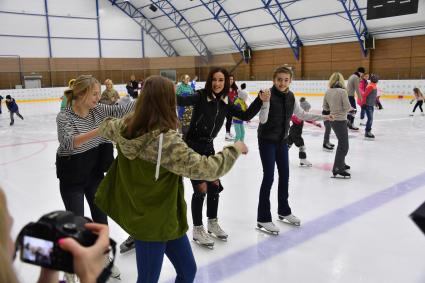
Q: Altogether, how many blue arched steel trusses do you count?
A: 5